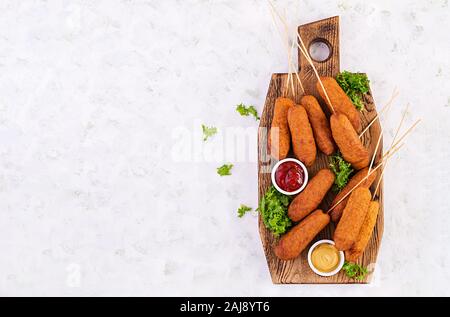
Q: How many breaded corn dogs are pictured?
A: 10